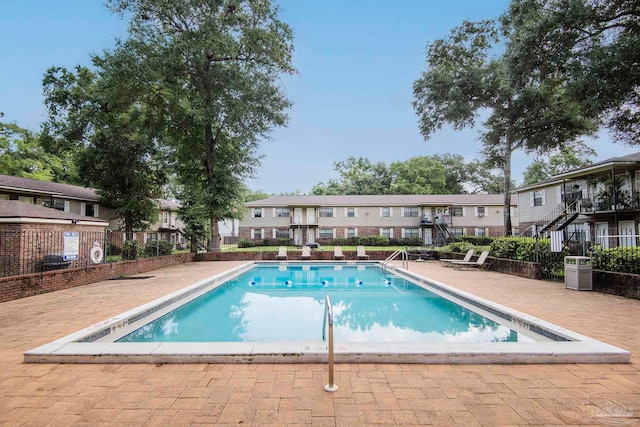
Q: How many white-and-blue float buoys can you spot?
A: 5